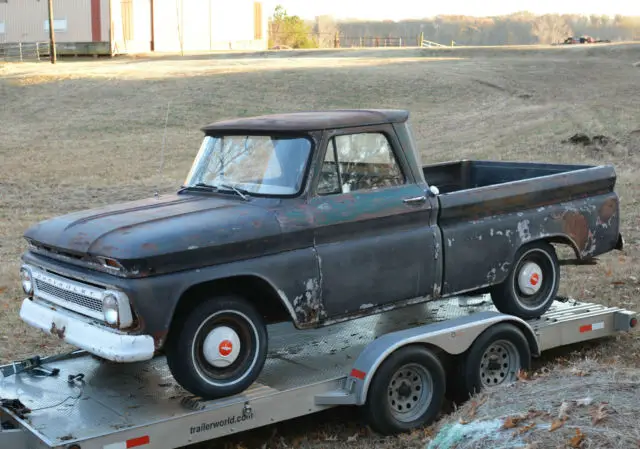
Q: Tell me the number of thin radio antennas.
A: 1